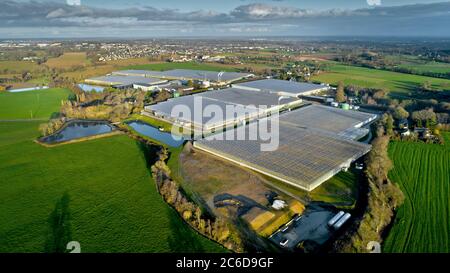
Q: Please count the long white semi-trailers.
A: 2